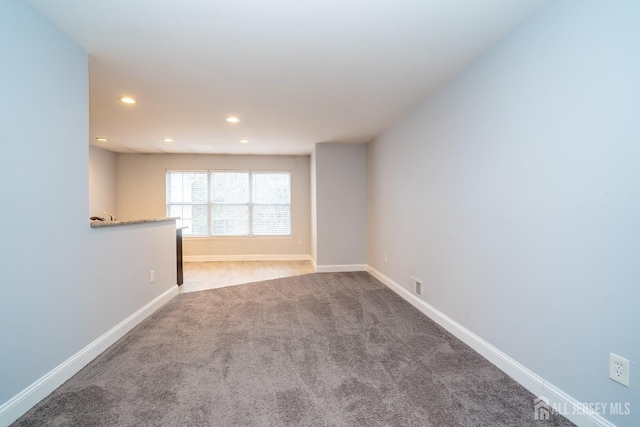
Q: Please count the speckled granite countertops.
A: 1